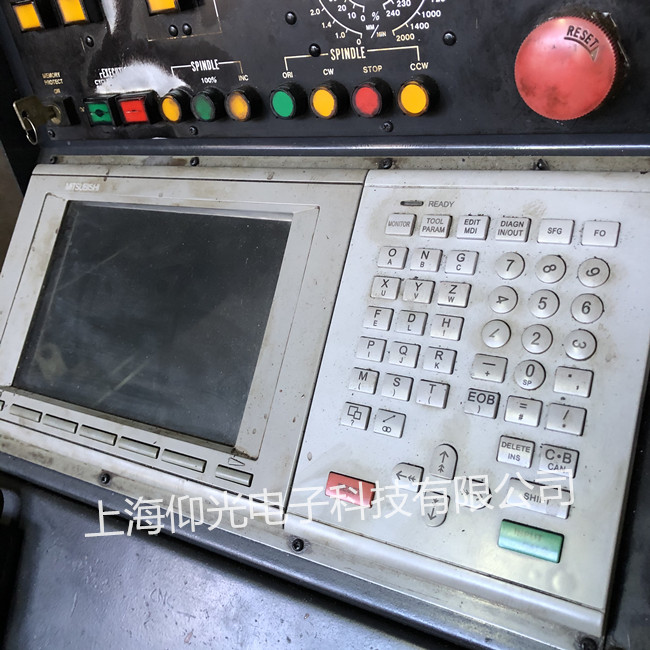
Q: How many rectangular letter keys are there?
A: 15